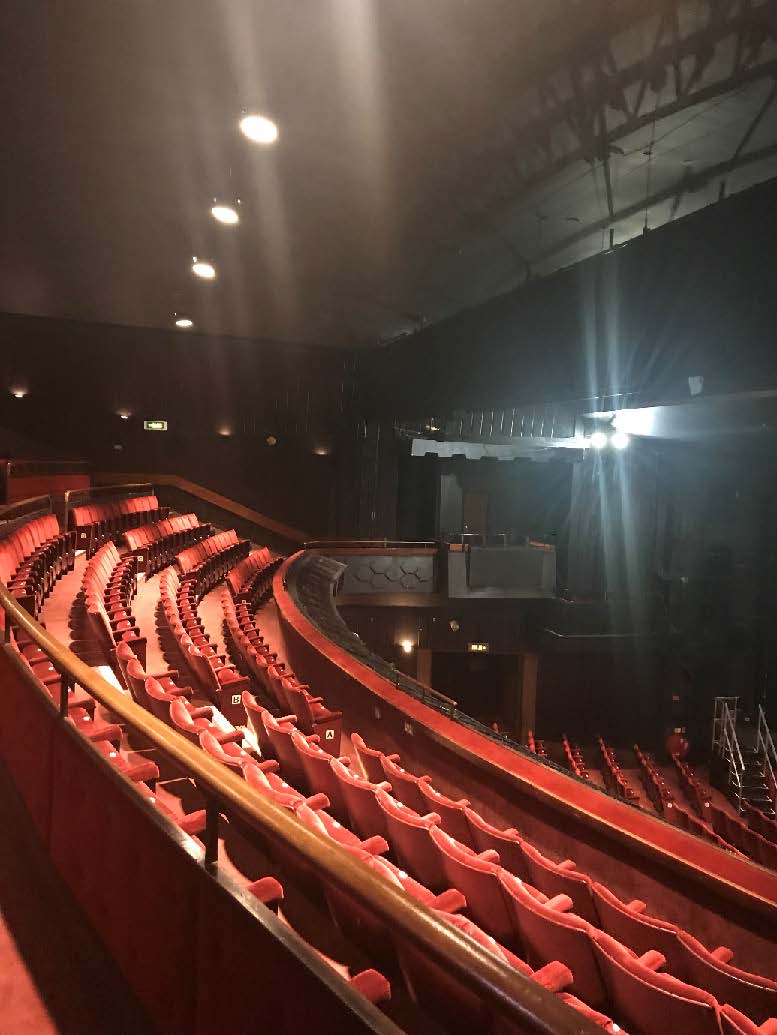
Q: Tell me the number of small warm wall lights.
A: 5